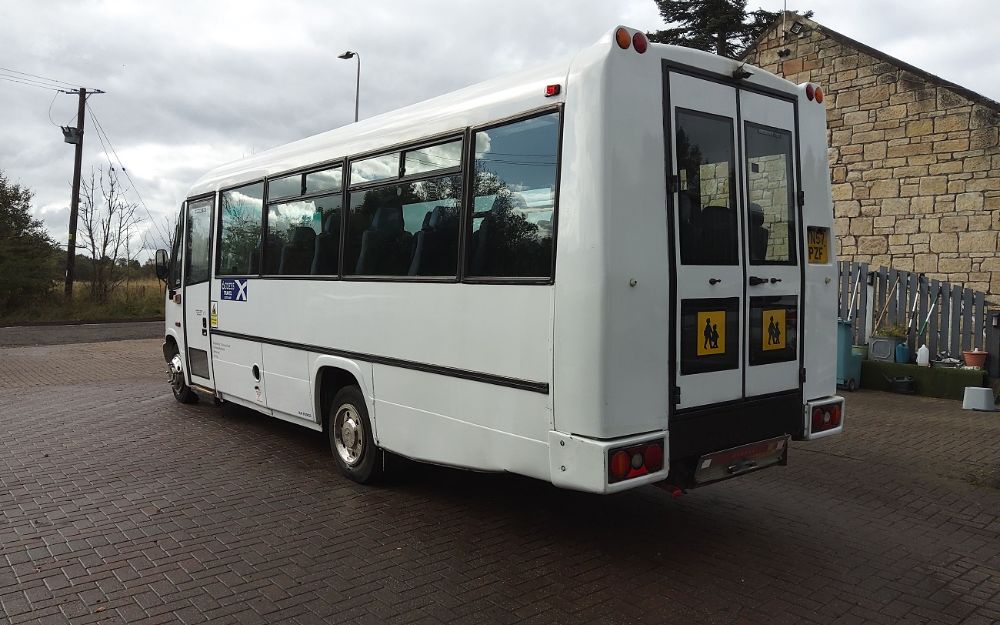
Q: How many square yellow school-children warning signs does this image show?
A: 2